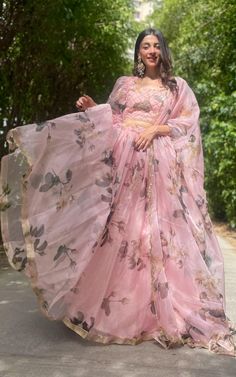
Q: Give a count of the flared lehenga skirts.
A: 1